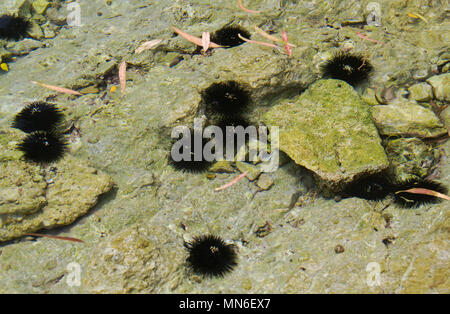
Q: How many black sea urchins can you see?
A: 11